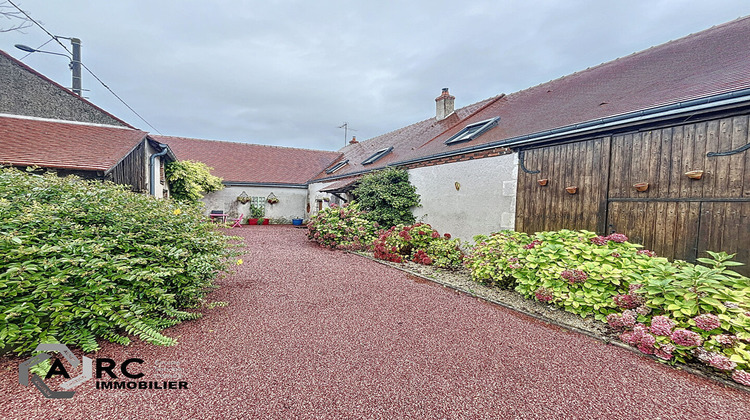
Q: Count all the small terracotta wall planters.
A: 4